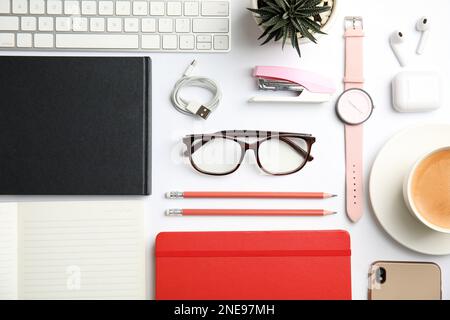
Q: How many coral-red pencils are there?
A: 2